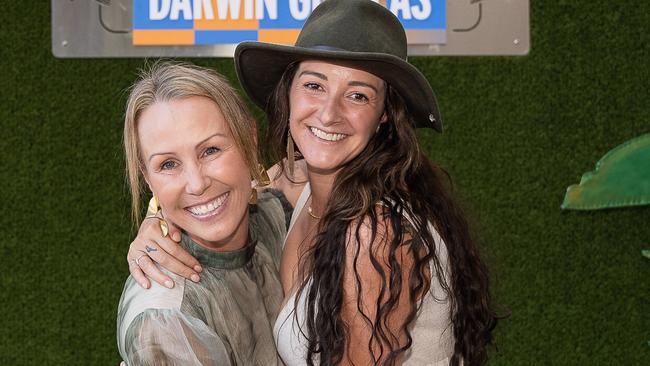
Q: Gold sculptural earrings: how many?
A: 2